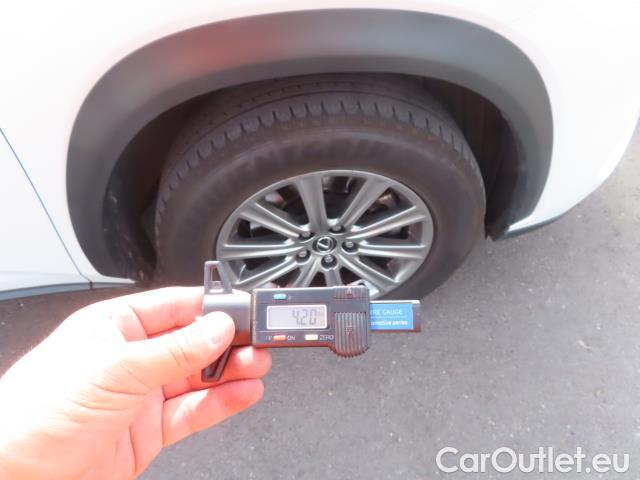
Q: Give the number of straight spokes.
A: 10